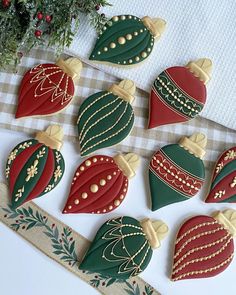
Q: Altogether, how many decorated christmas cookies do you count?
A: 10